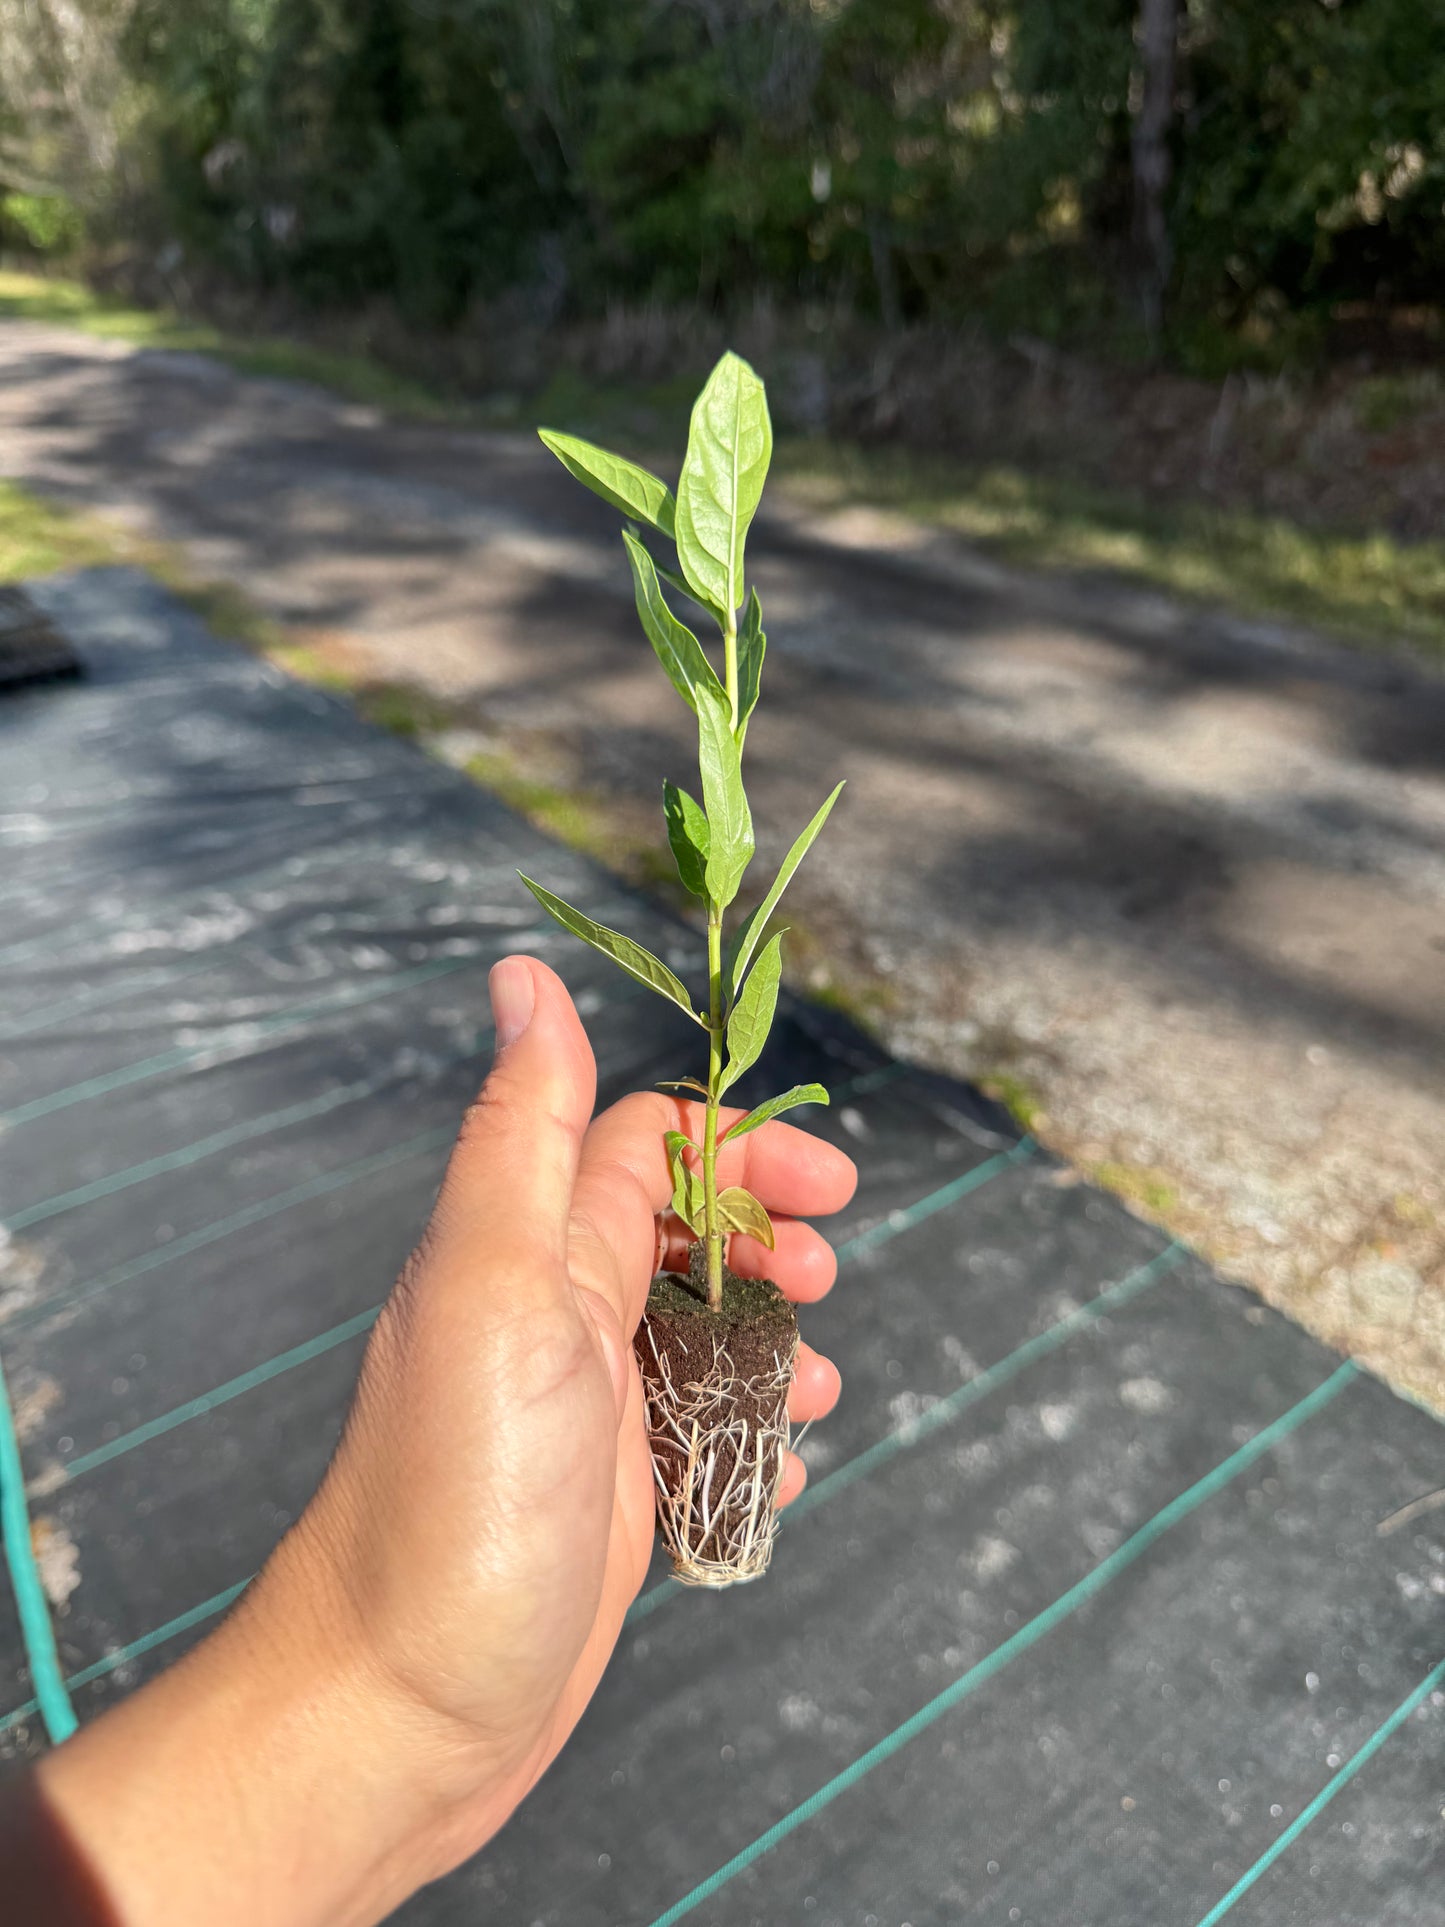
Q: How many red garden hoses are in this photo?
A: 0